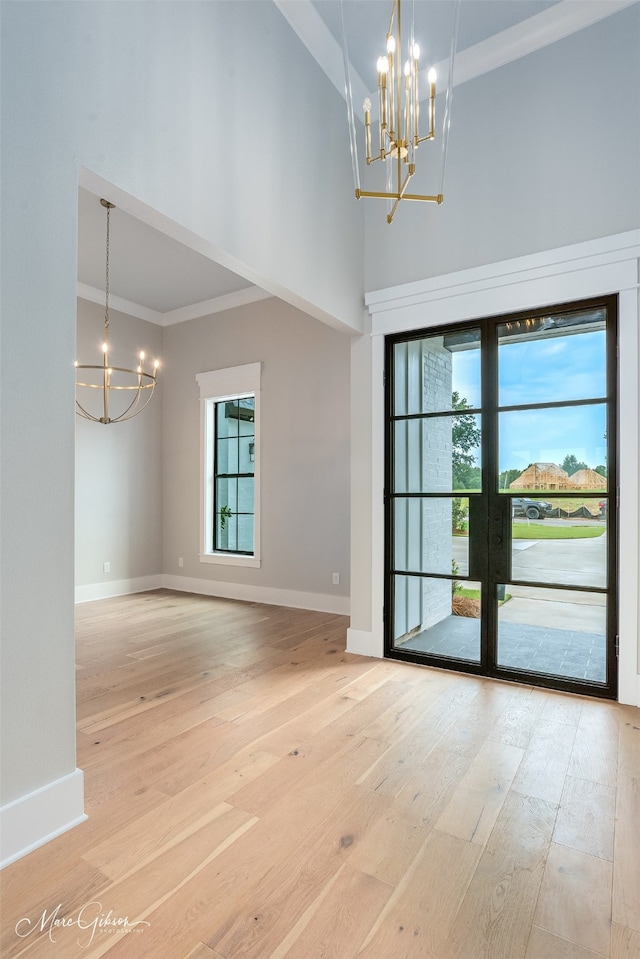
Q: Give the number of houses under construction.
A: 2